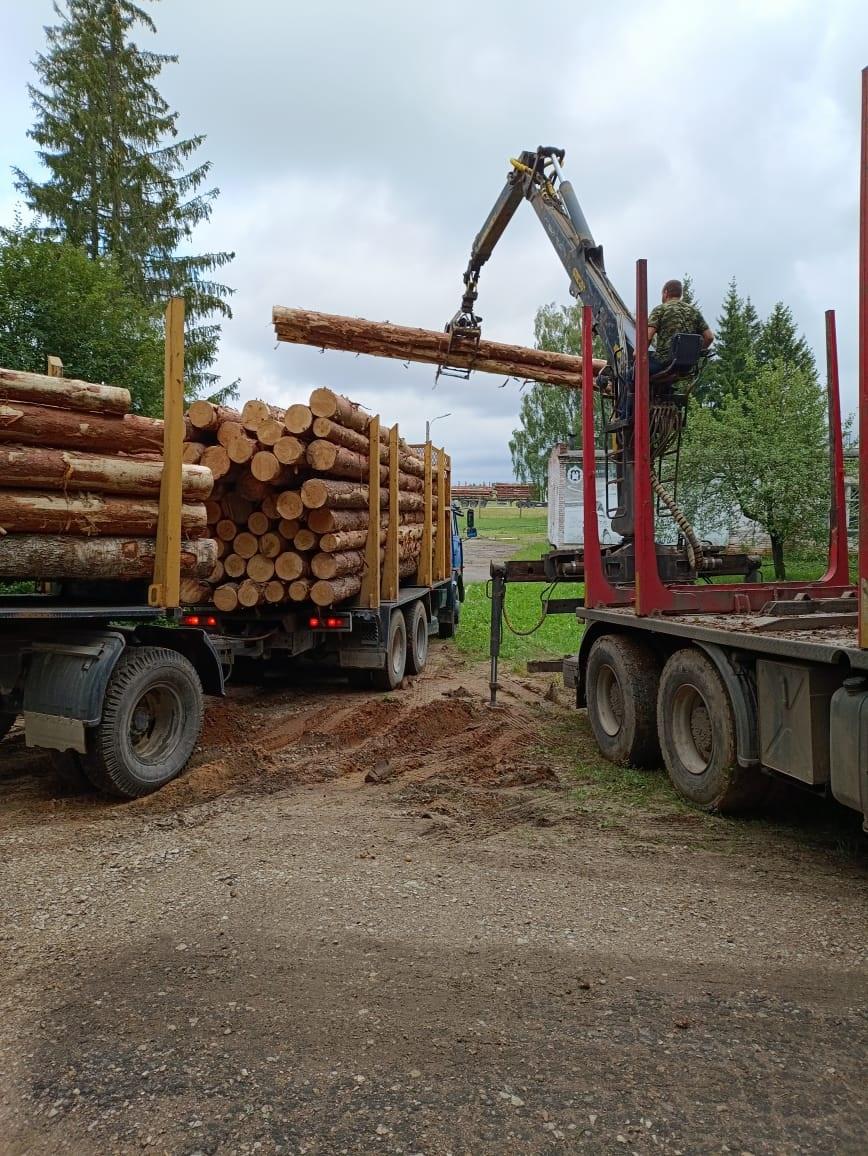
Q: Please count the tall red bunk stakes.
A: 4